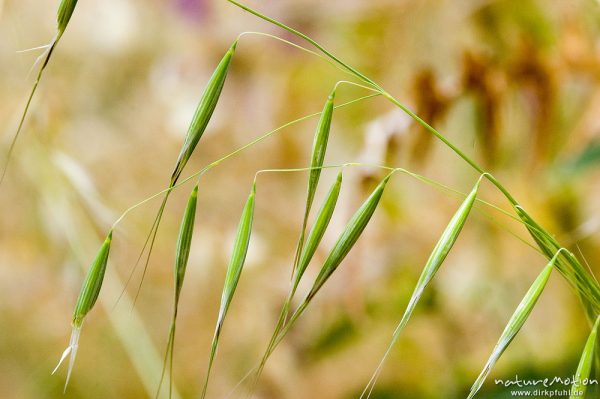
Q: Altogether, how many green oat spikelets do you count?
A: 11